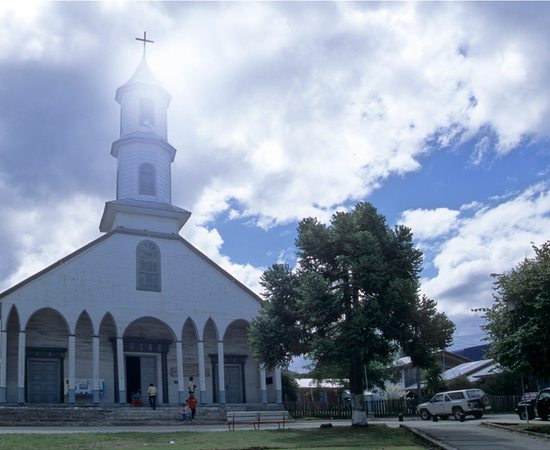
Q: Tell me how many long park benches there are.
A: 1